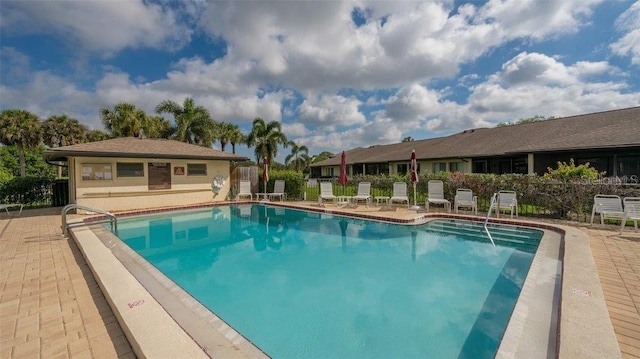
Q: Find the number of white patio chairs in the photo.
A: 10